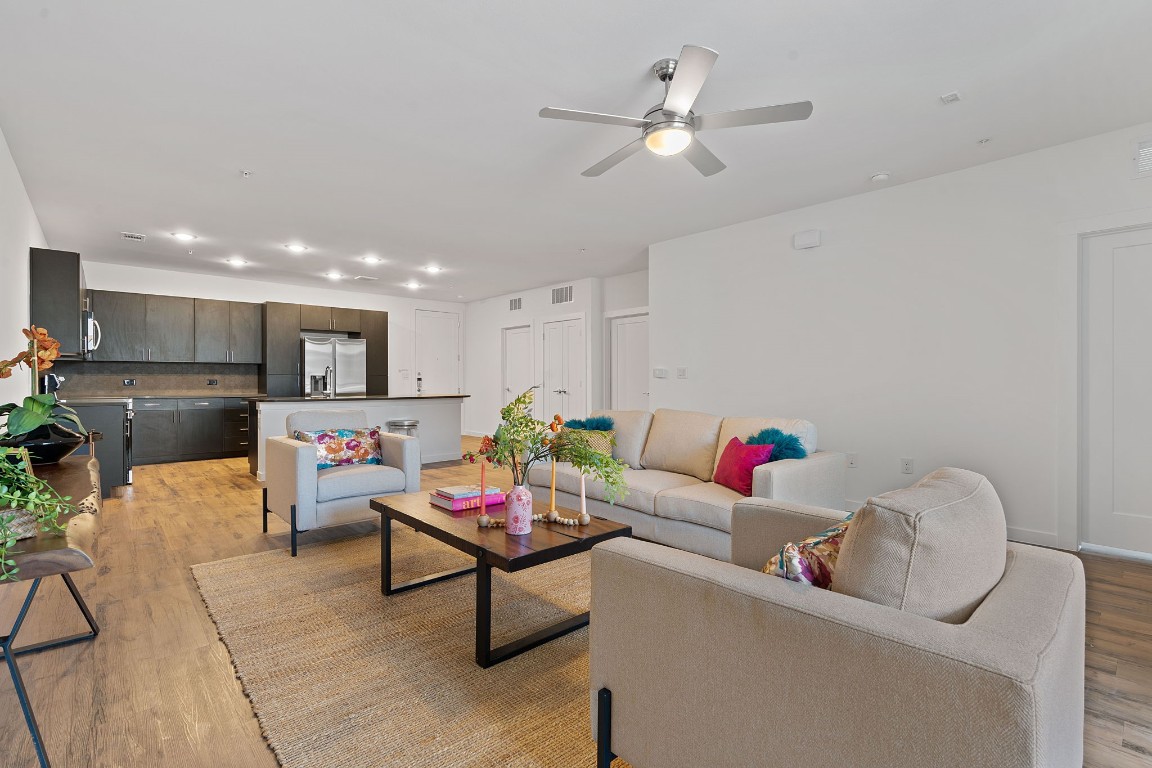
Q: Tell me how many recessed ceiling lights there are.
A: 7